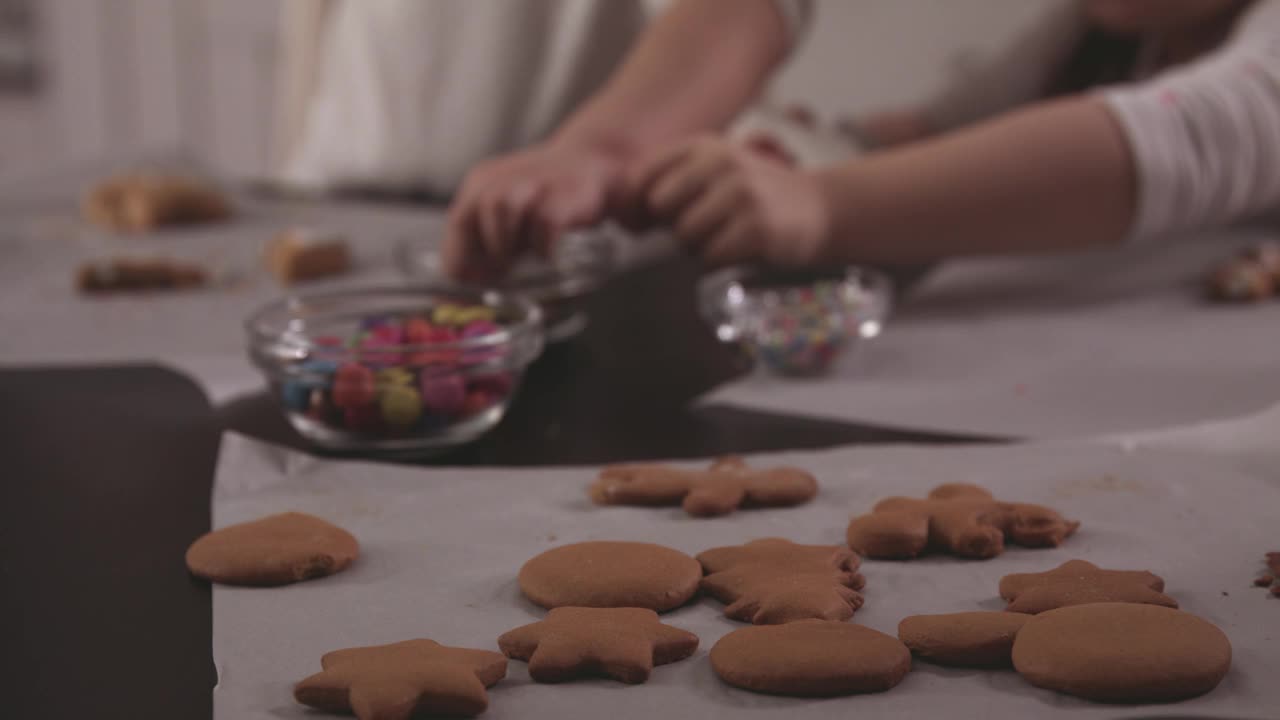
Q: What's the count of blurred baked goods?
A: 4